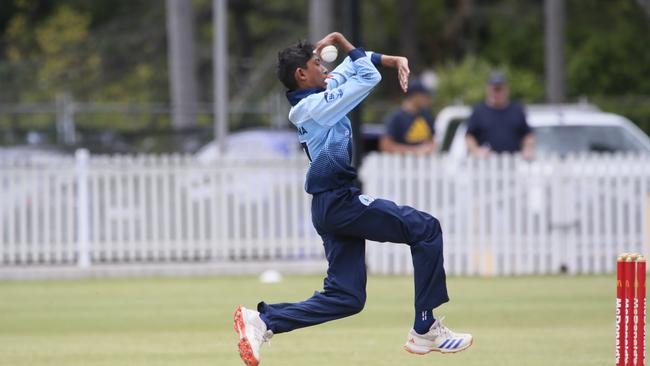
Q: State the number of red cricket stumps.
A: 3